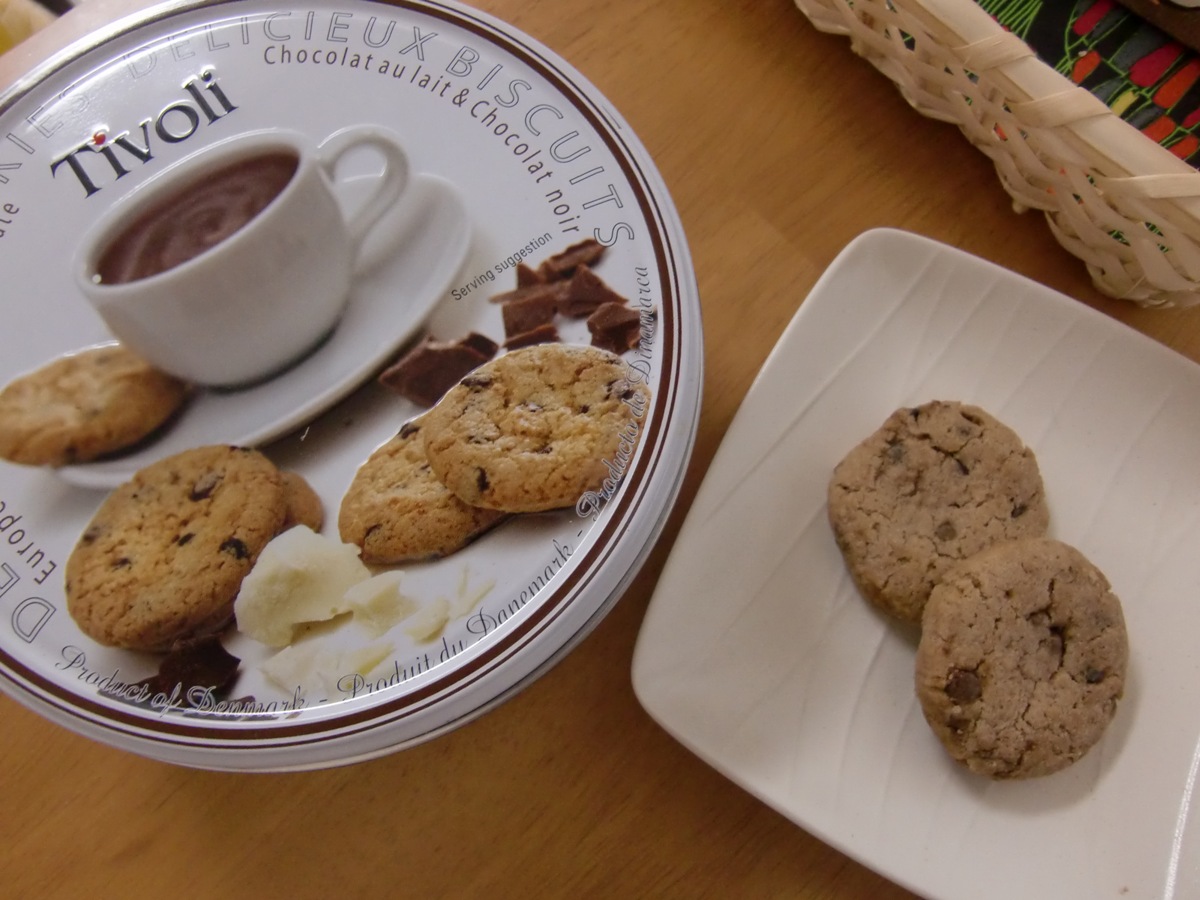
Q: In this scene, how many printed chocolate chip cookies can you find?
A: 5